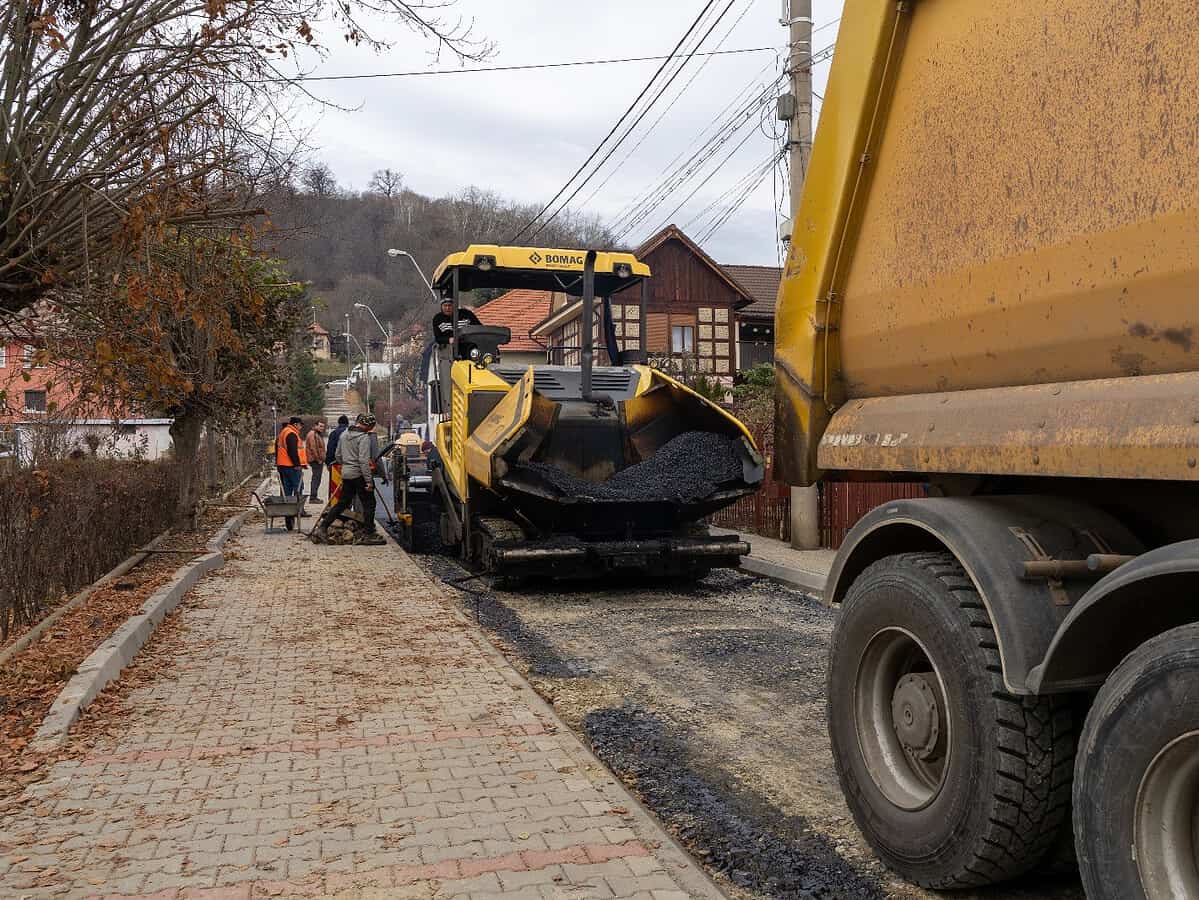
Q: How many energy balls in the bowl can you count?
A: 0